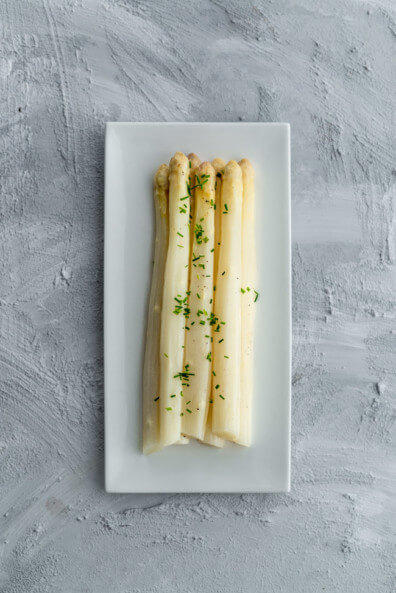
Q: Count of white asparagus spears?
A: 7